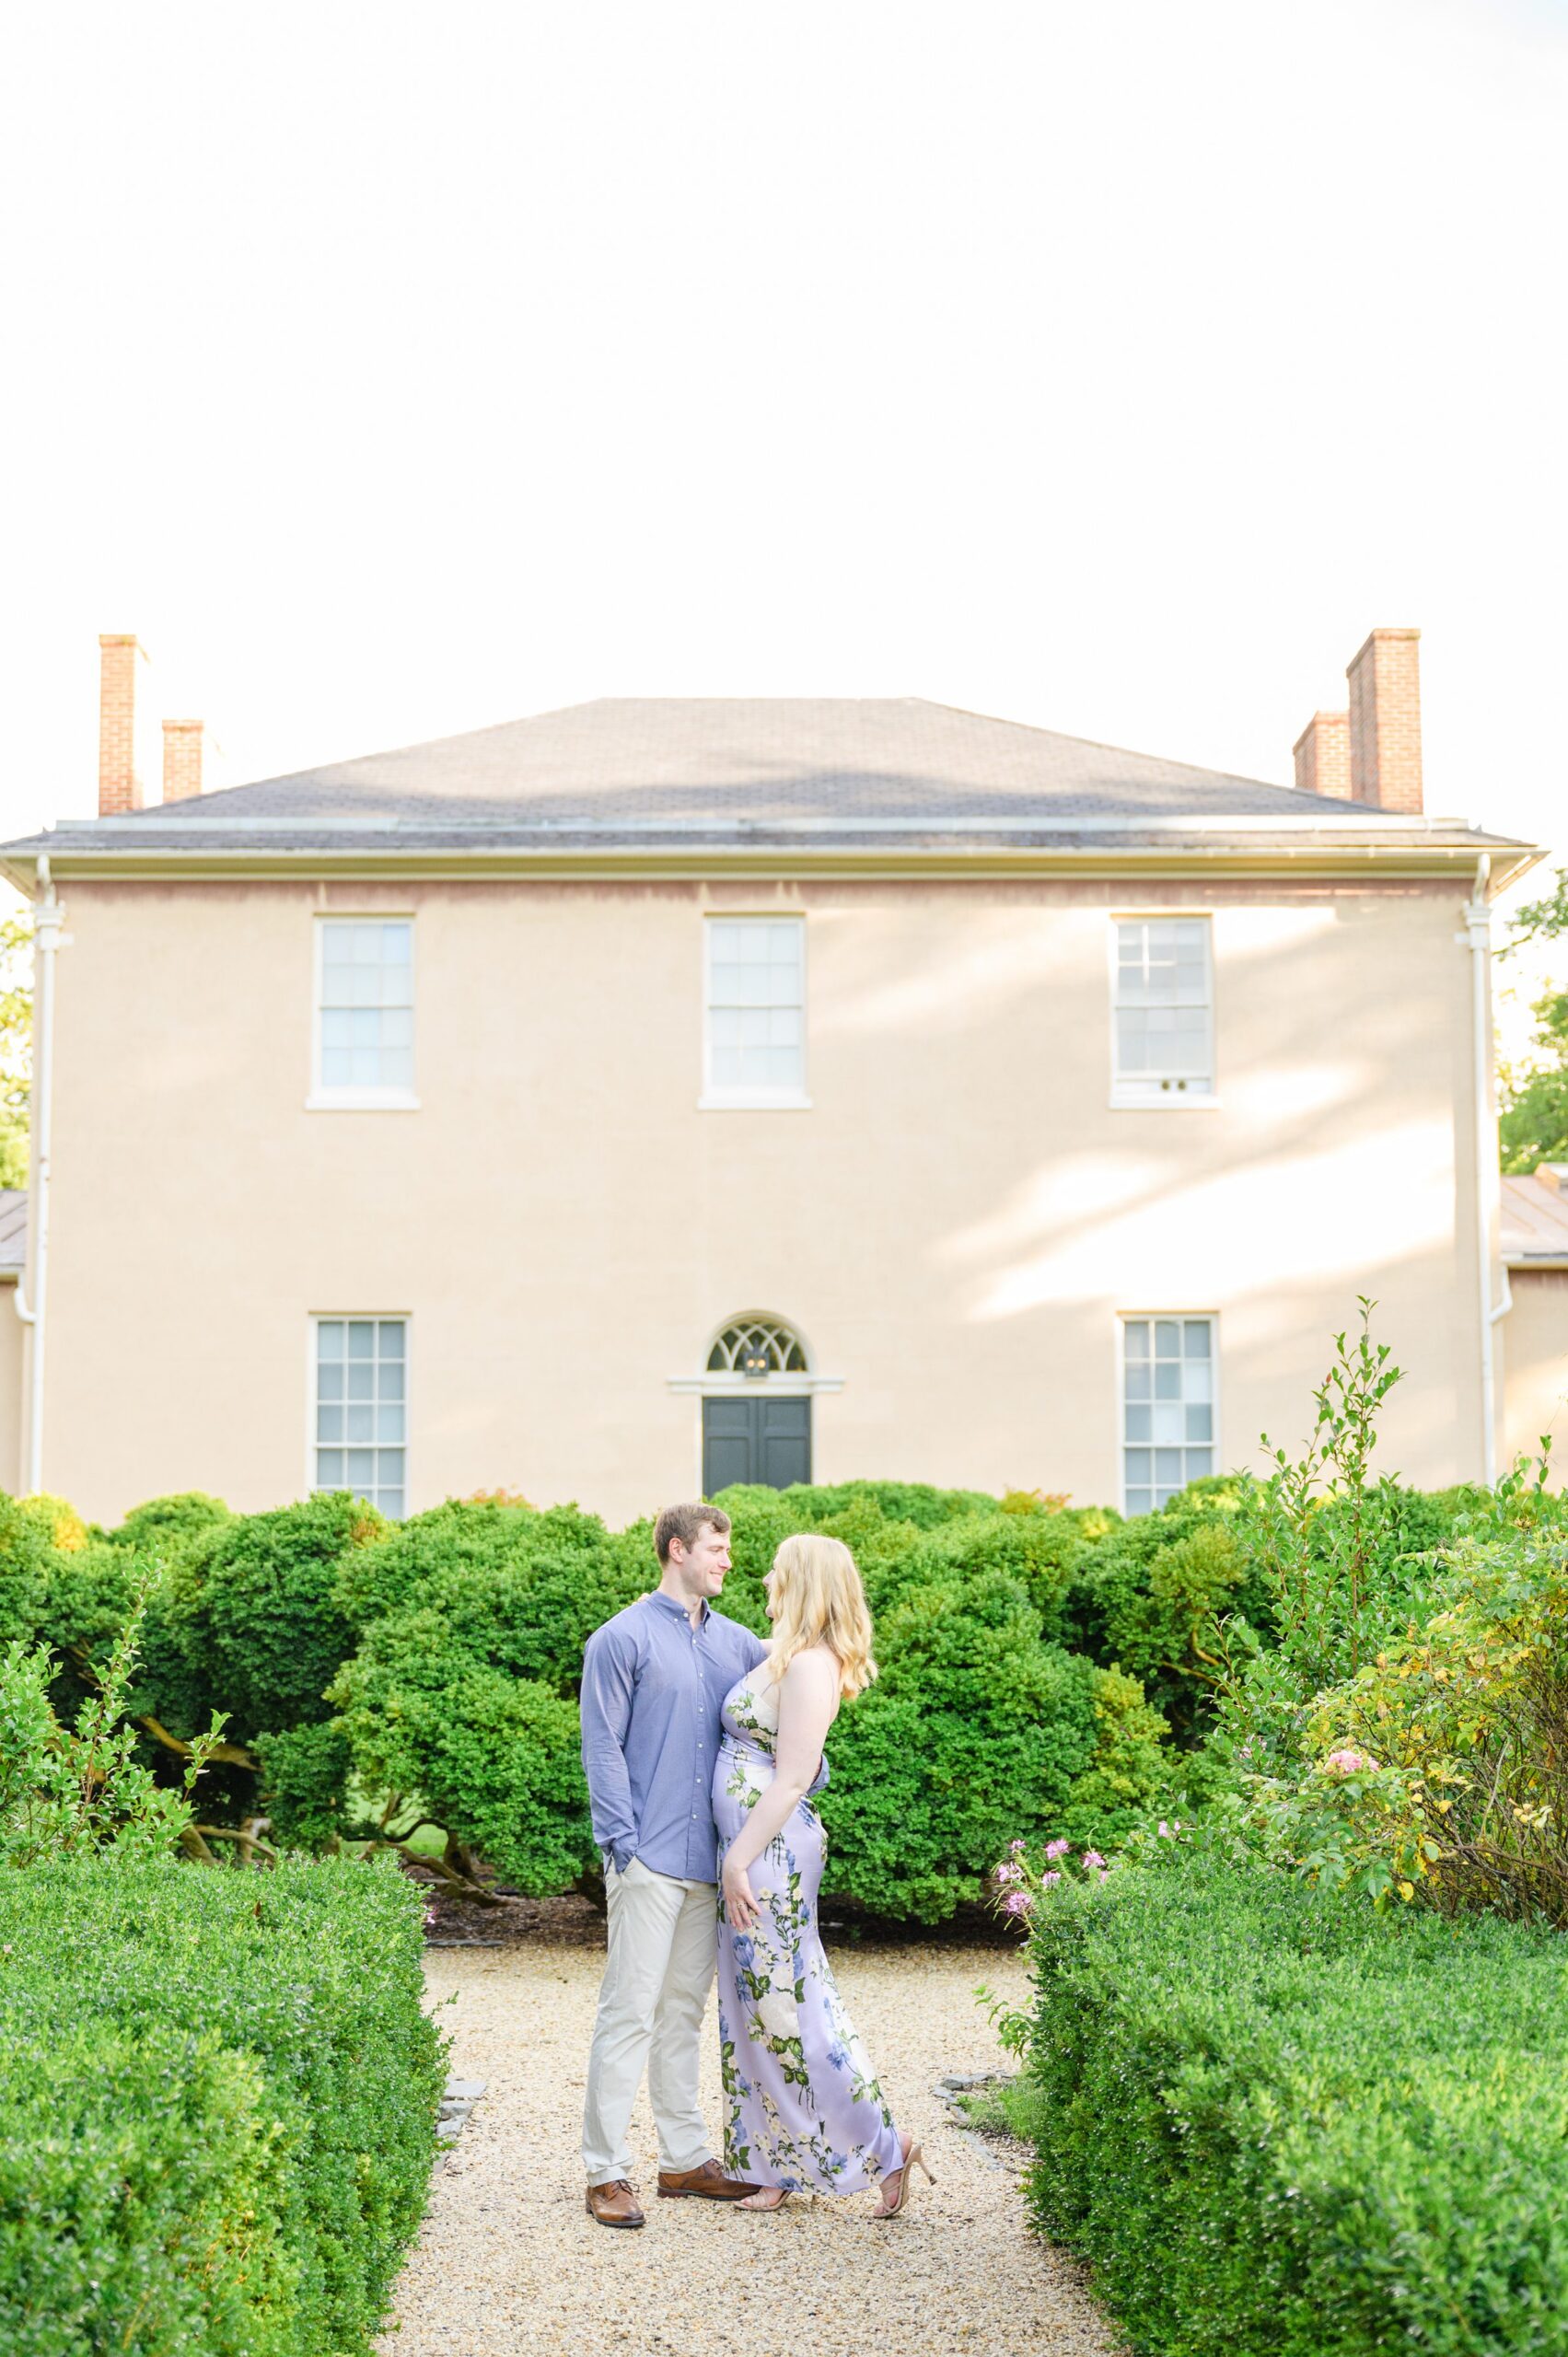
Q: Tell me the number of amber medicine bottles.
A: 0